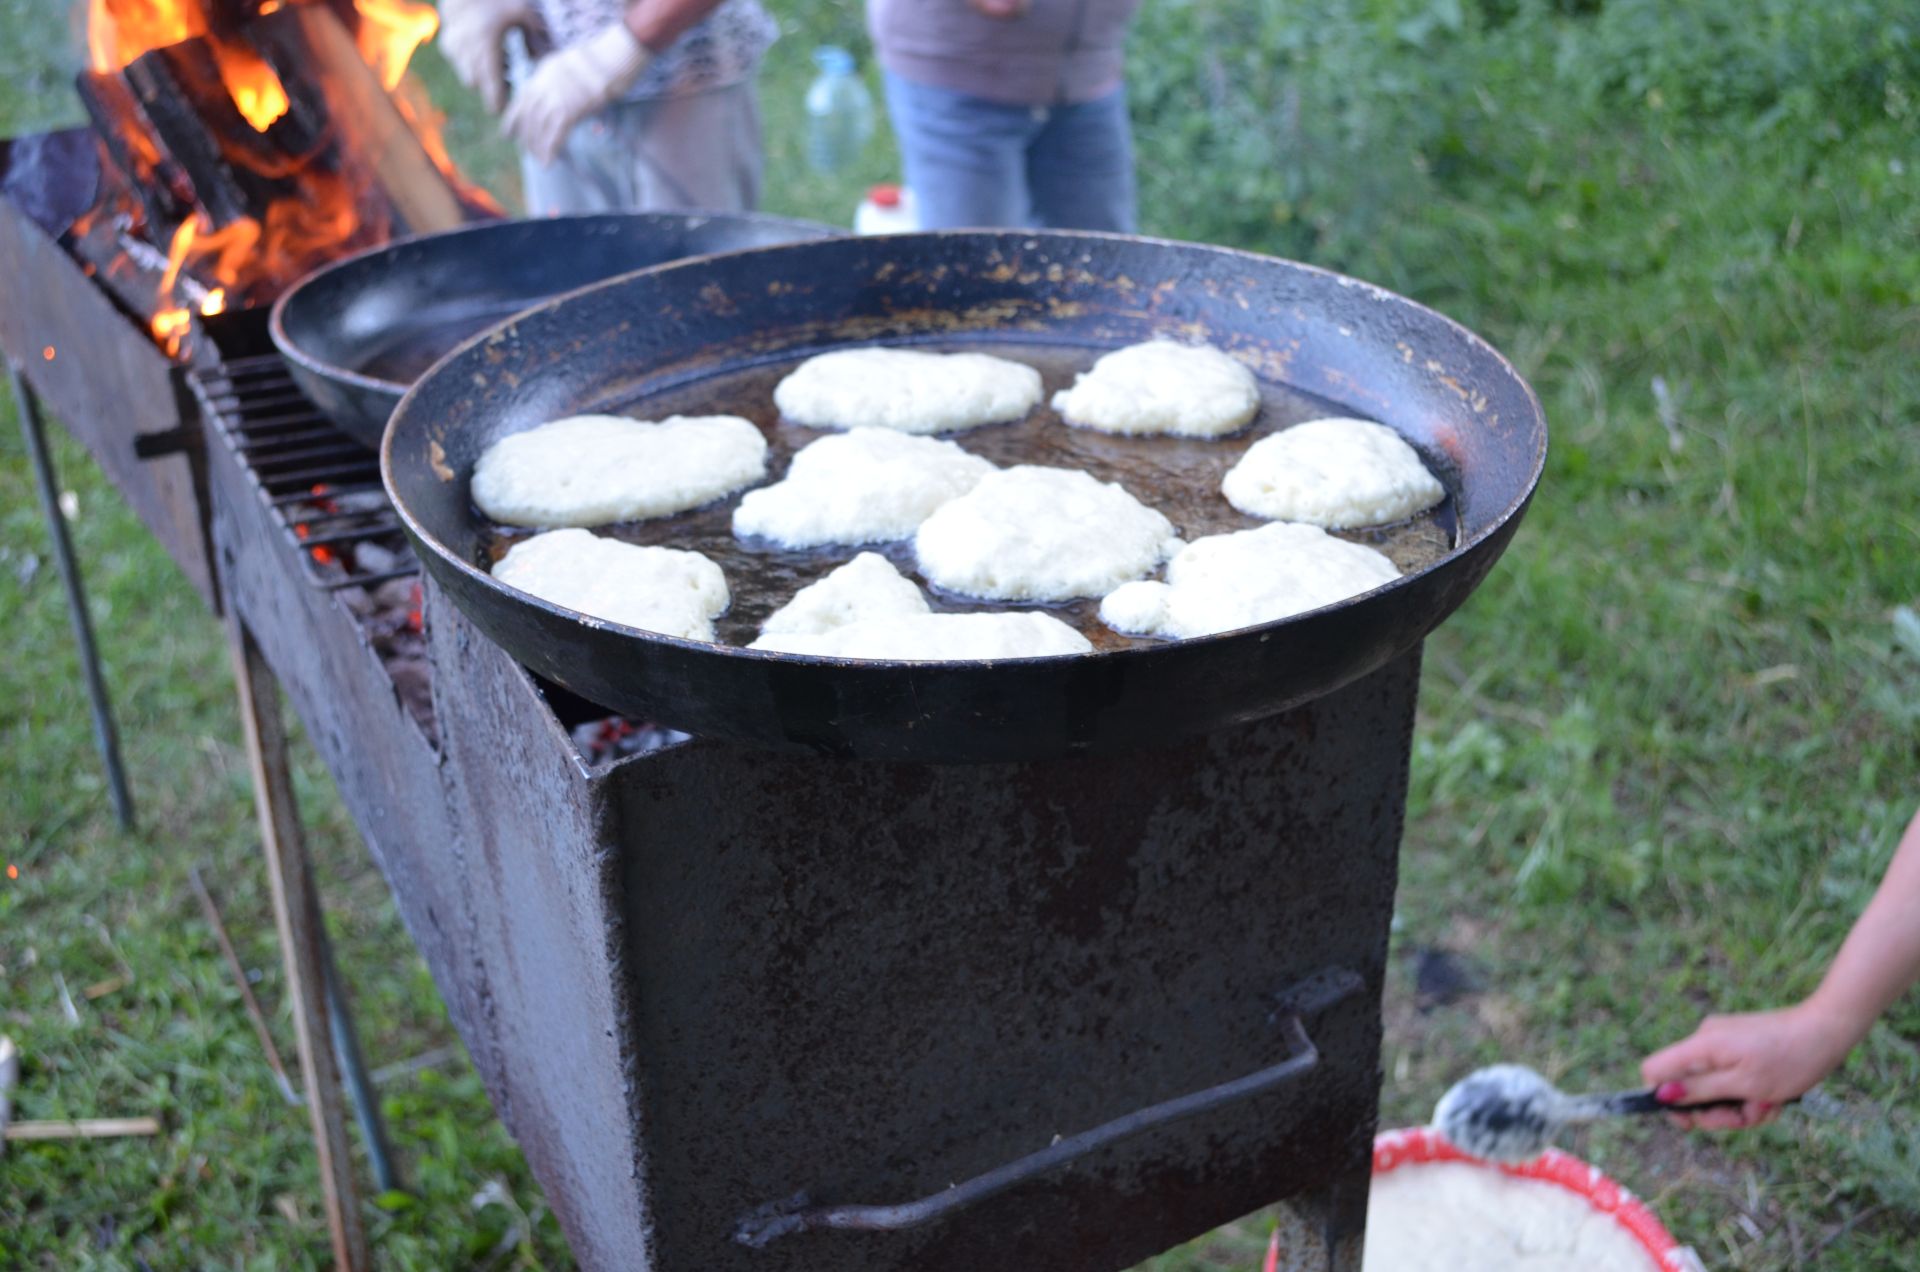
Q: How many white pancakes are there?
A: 10